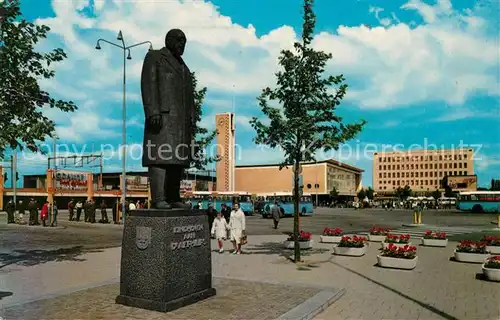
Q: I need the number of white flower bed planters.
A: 10